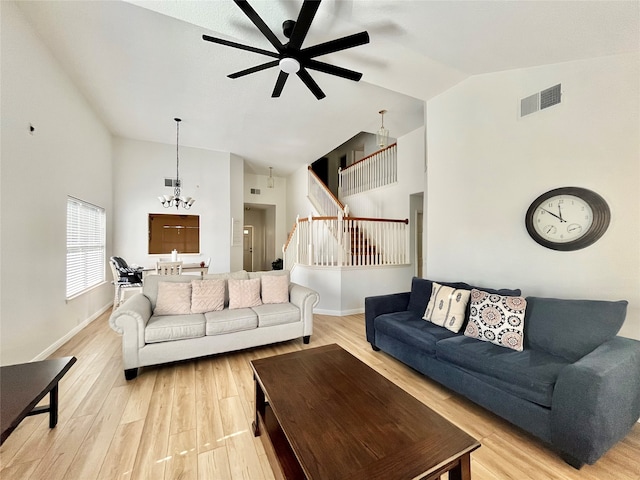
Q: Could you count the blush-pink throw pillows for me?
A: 4